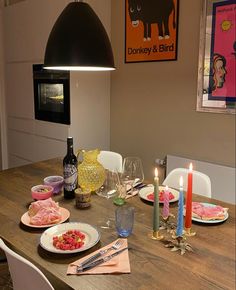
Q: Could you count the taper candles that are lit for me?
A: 4